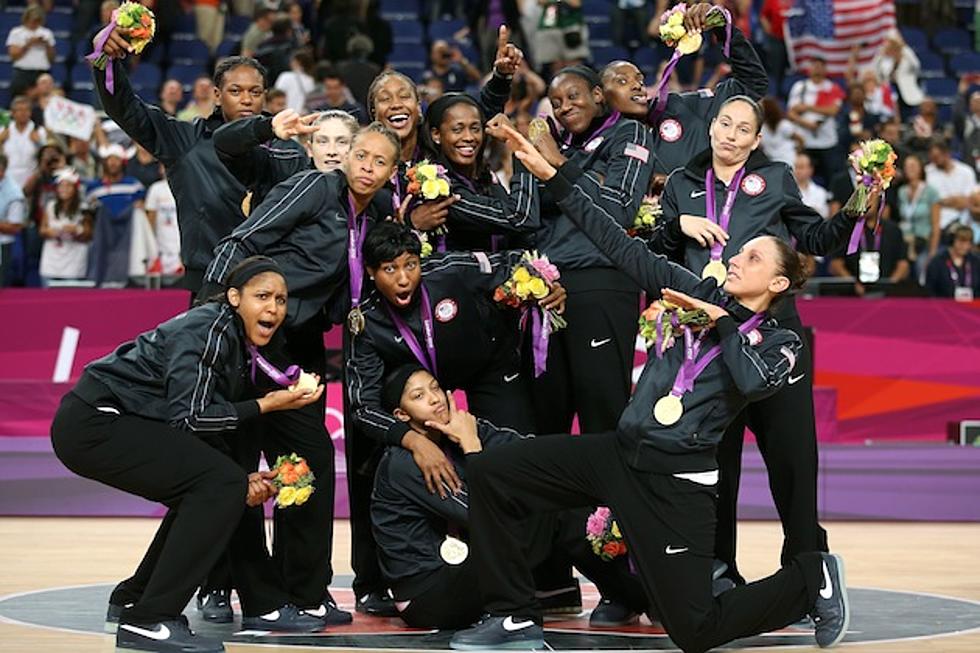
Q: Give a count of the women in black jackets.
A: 12